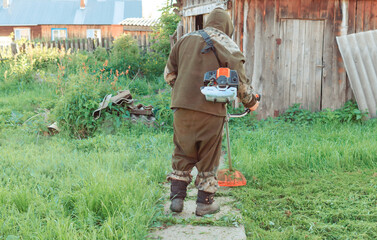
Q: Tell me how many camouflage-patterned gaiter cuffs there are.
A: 2